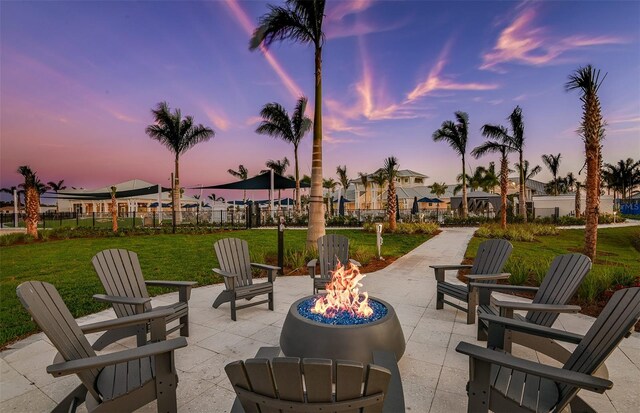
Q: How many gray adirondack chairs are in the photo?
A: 8